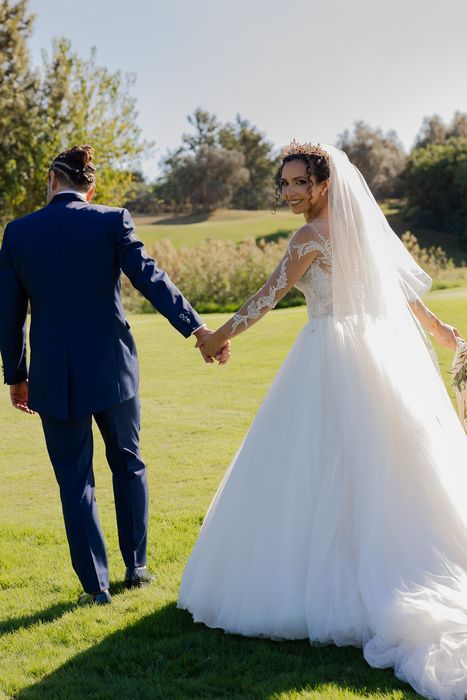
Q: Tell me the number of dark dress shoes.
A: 2